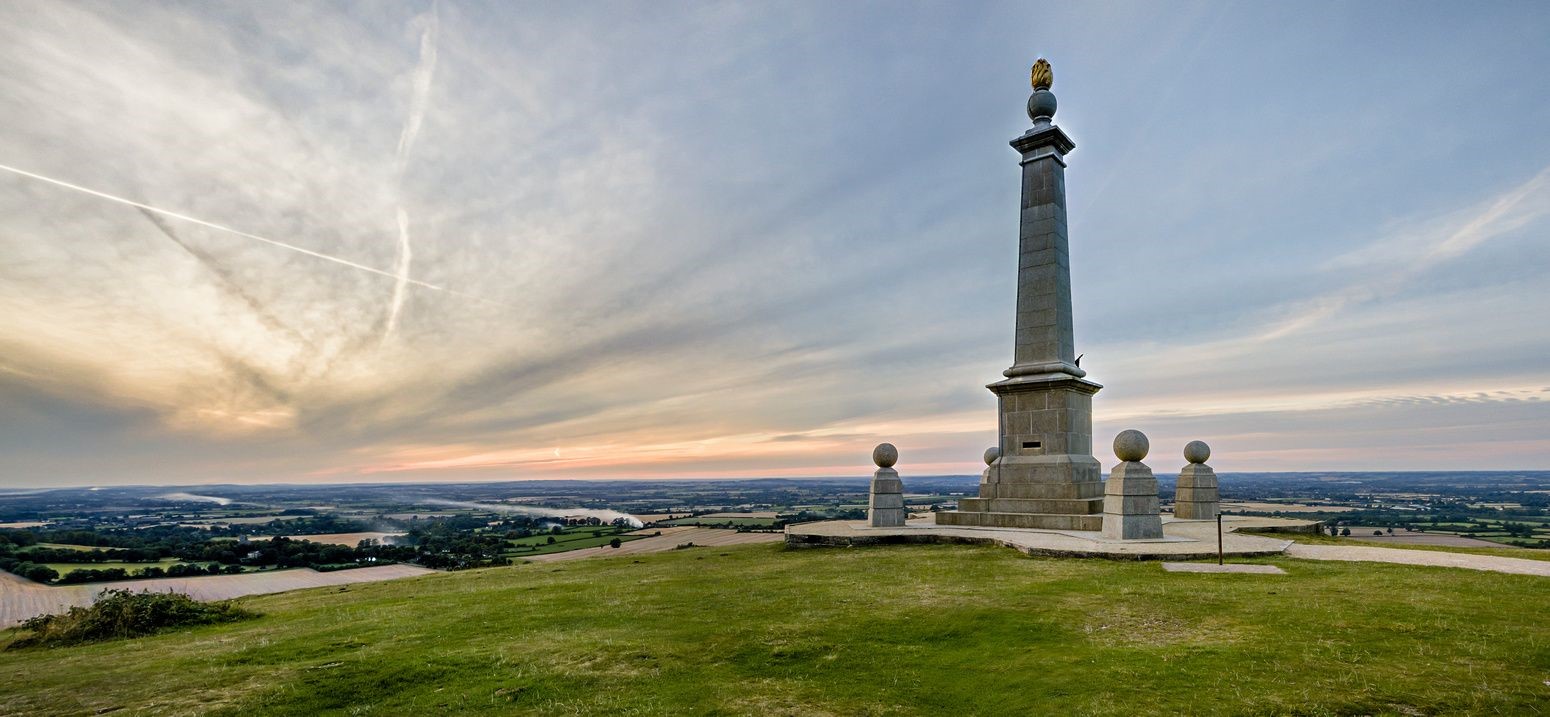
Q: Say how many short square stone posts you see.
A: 4